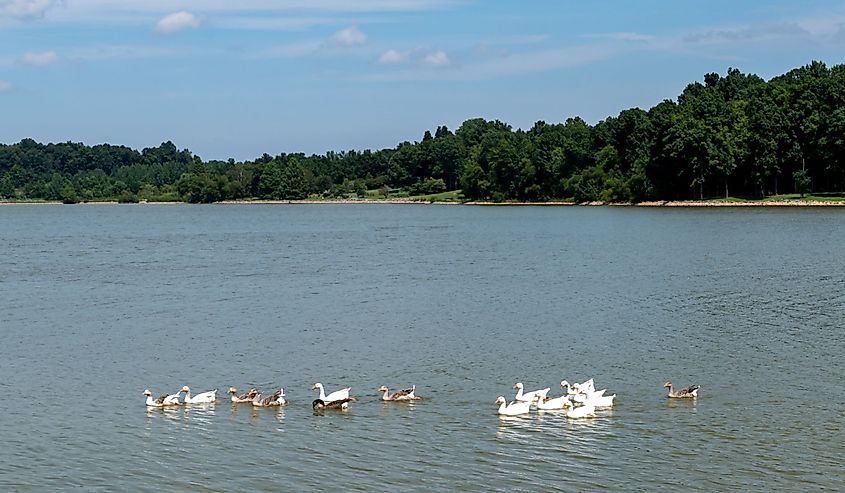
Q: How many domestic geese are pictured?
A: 15